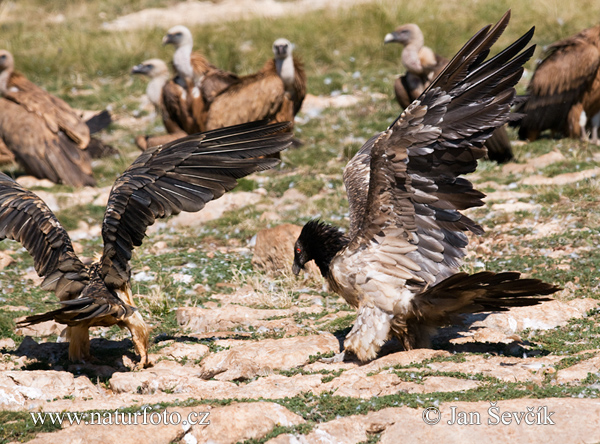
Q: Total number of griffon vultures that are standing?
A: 6